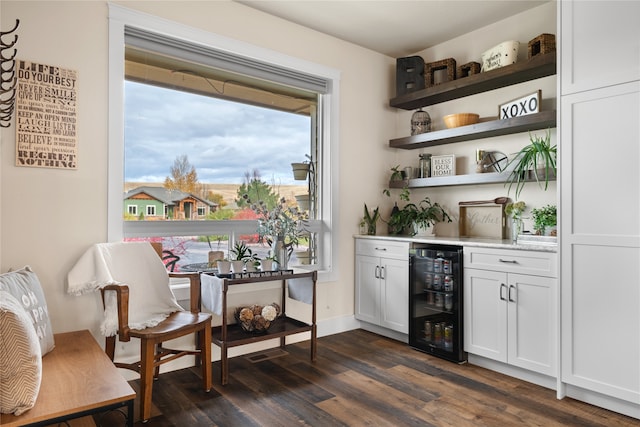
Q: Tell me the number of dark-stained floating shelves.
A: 3